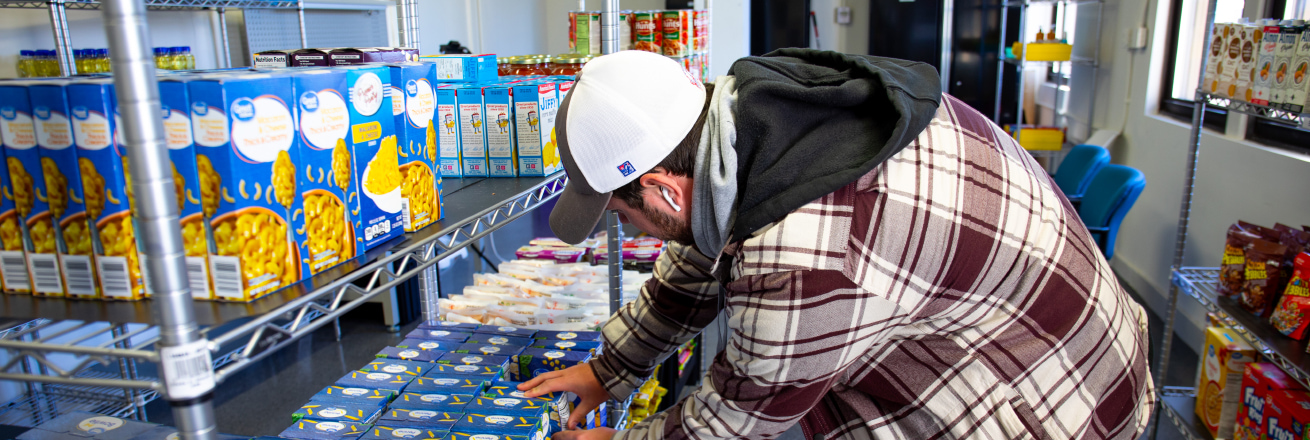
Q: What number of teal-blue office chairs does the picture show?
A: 2